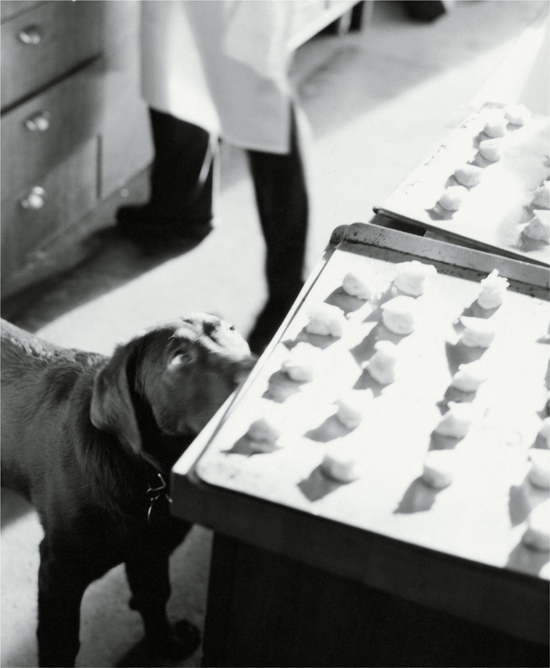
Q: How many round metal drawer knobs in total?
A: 3